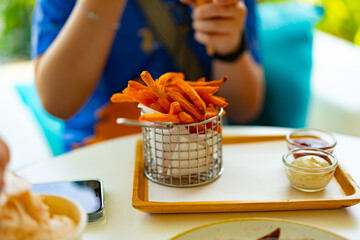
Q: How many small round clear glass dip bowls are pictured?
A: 2